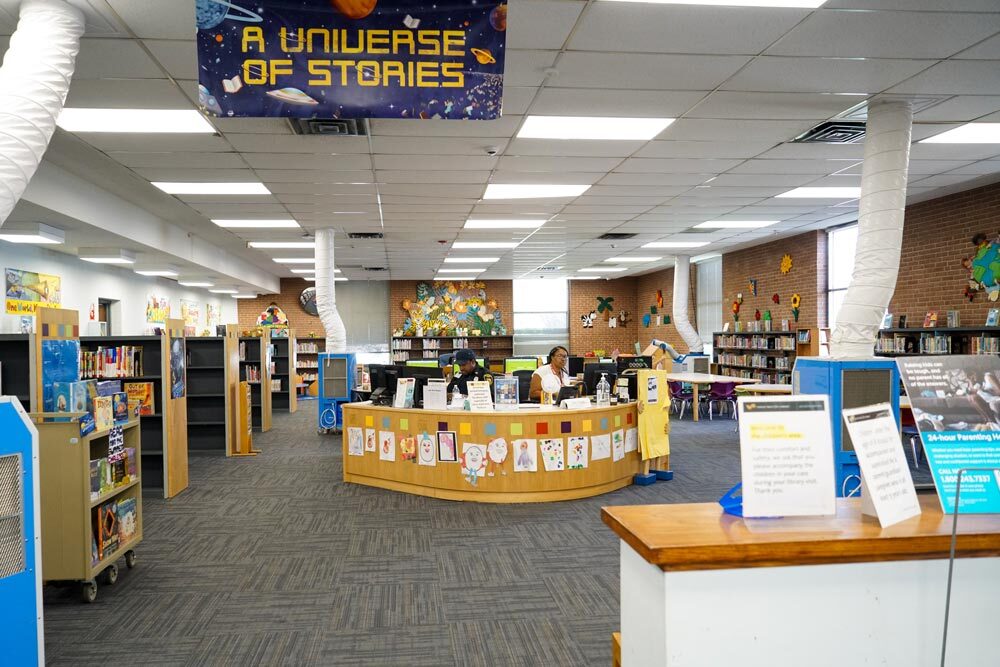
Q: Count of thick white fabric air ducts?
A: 4